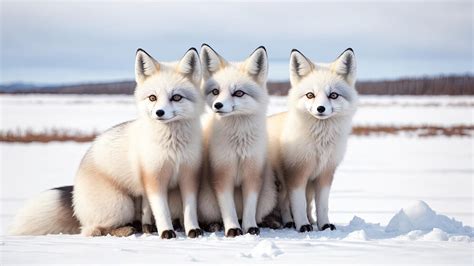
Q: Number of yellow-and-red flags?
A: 0